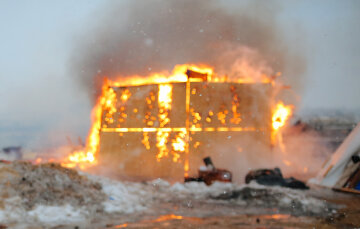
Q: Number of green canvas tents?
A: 0